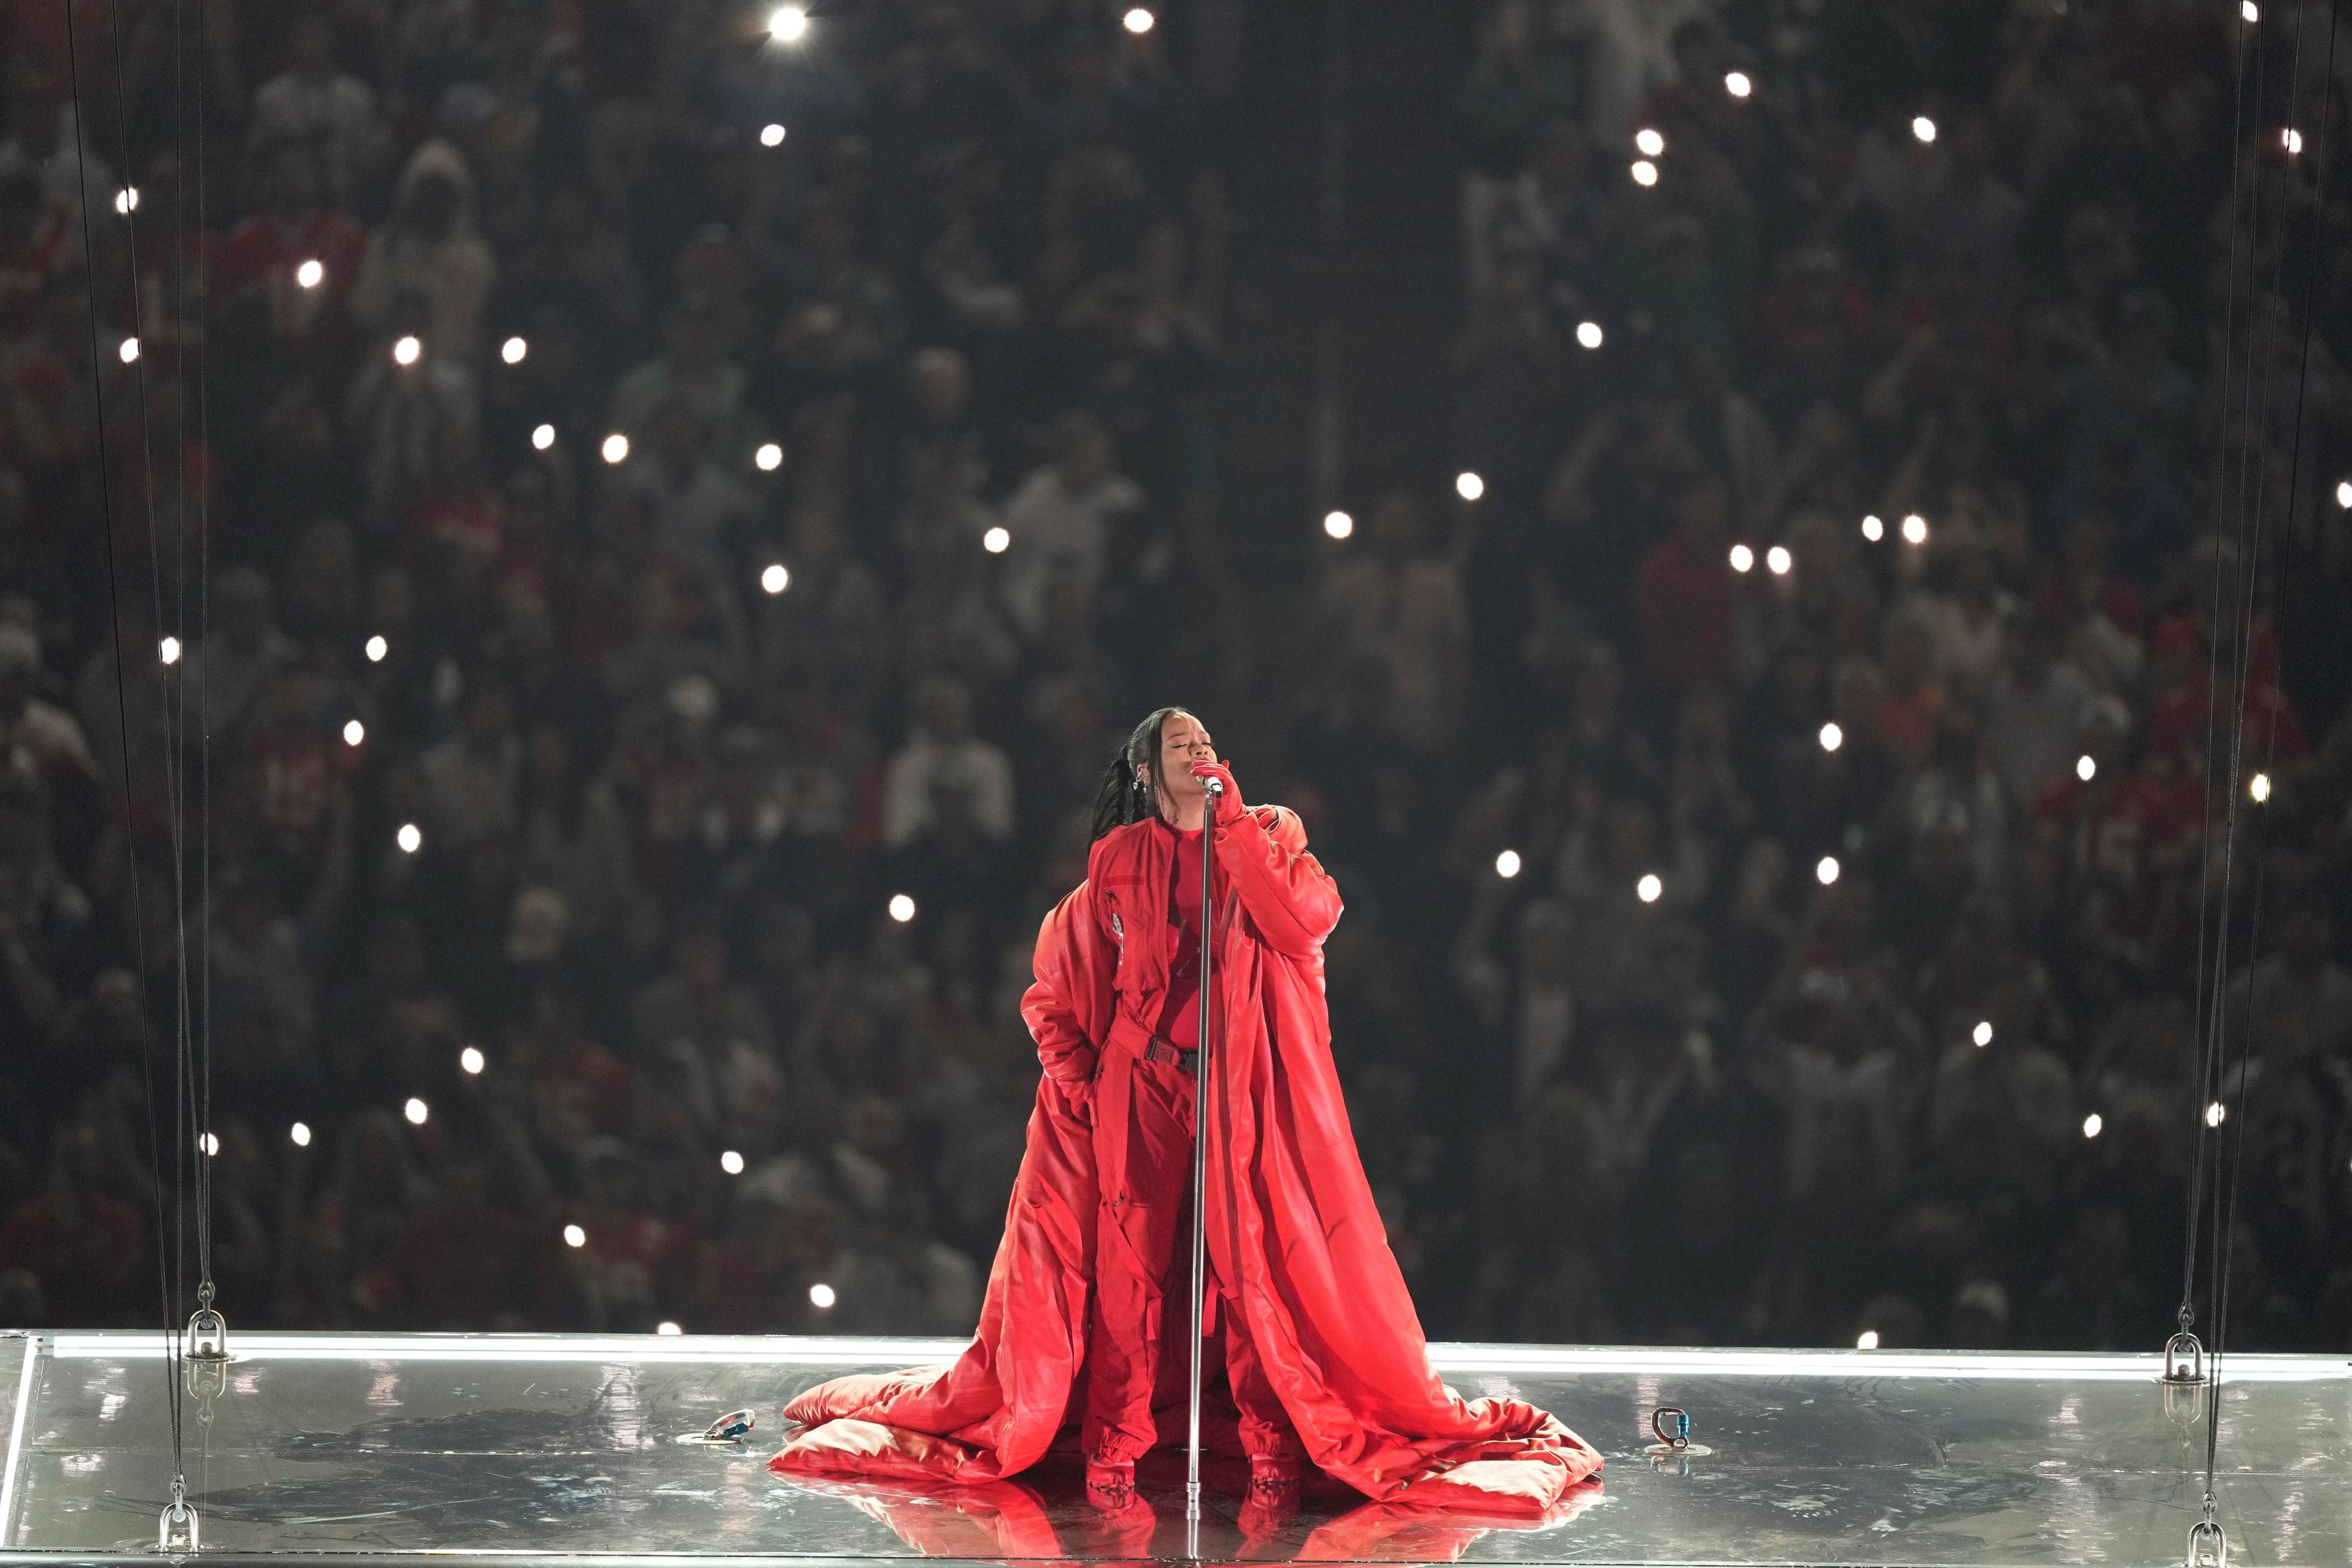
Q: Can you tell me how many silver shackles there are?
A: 4